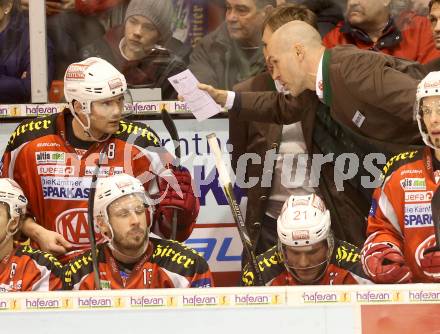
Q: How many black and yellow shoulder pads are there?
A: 8